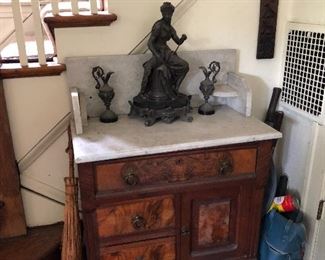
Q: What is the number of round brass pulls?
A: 3